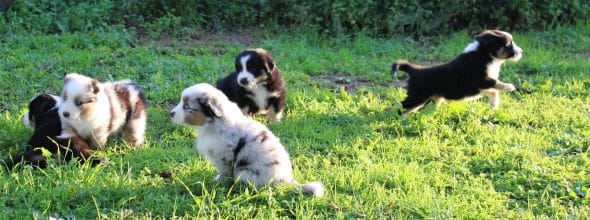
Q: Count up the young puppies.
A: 5